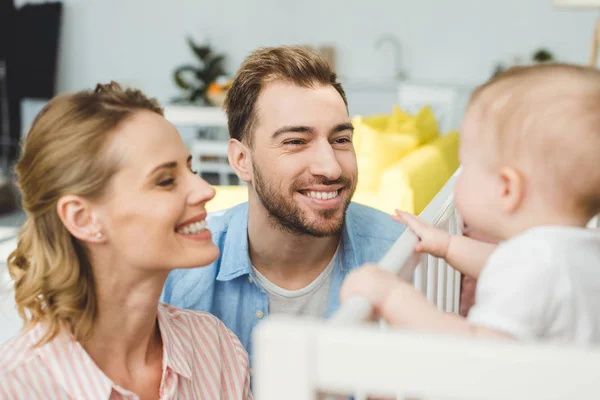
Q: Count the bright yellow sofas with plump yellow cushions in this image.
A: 1